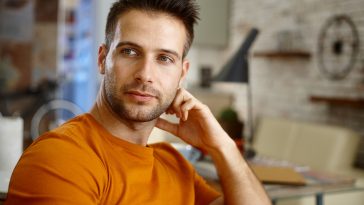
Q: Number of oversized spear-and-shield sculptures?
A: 0